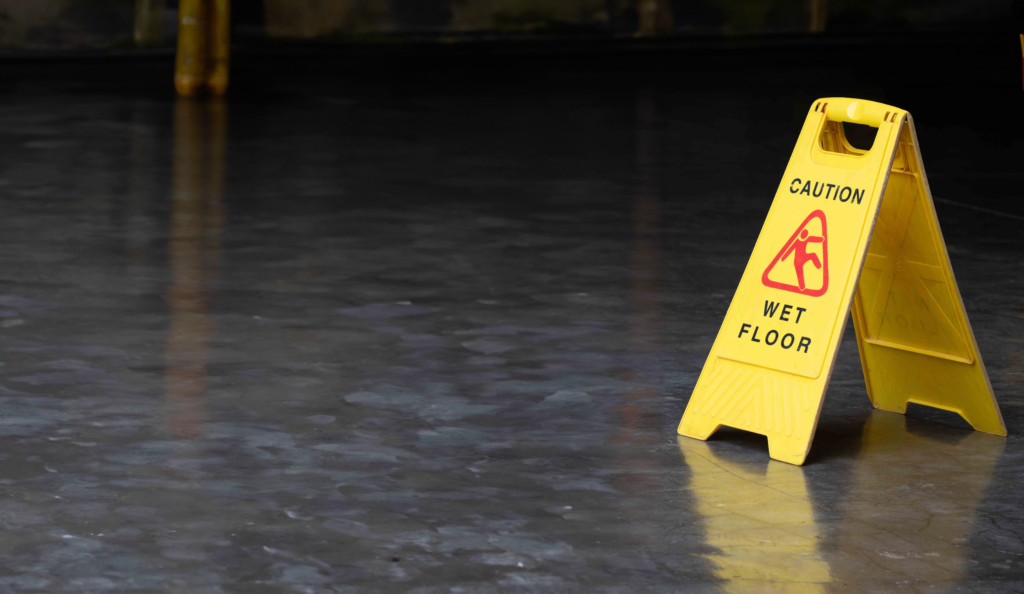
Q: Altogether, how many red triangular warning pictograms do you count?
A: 1